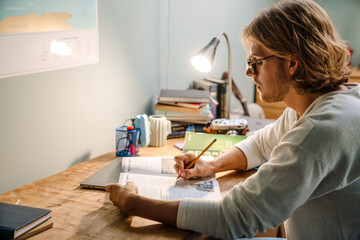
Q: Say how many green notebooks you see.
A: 1